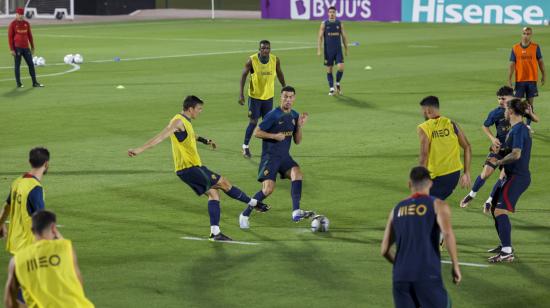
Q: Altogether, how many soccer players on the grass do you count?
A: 11